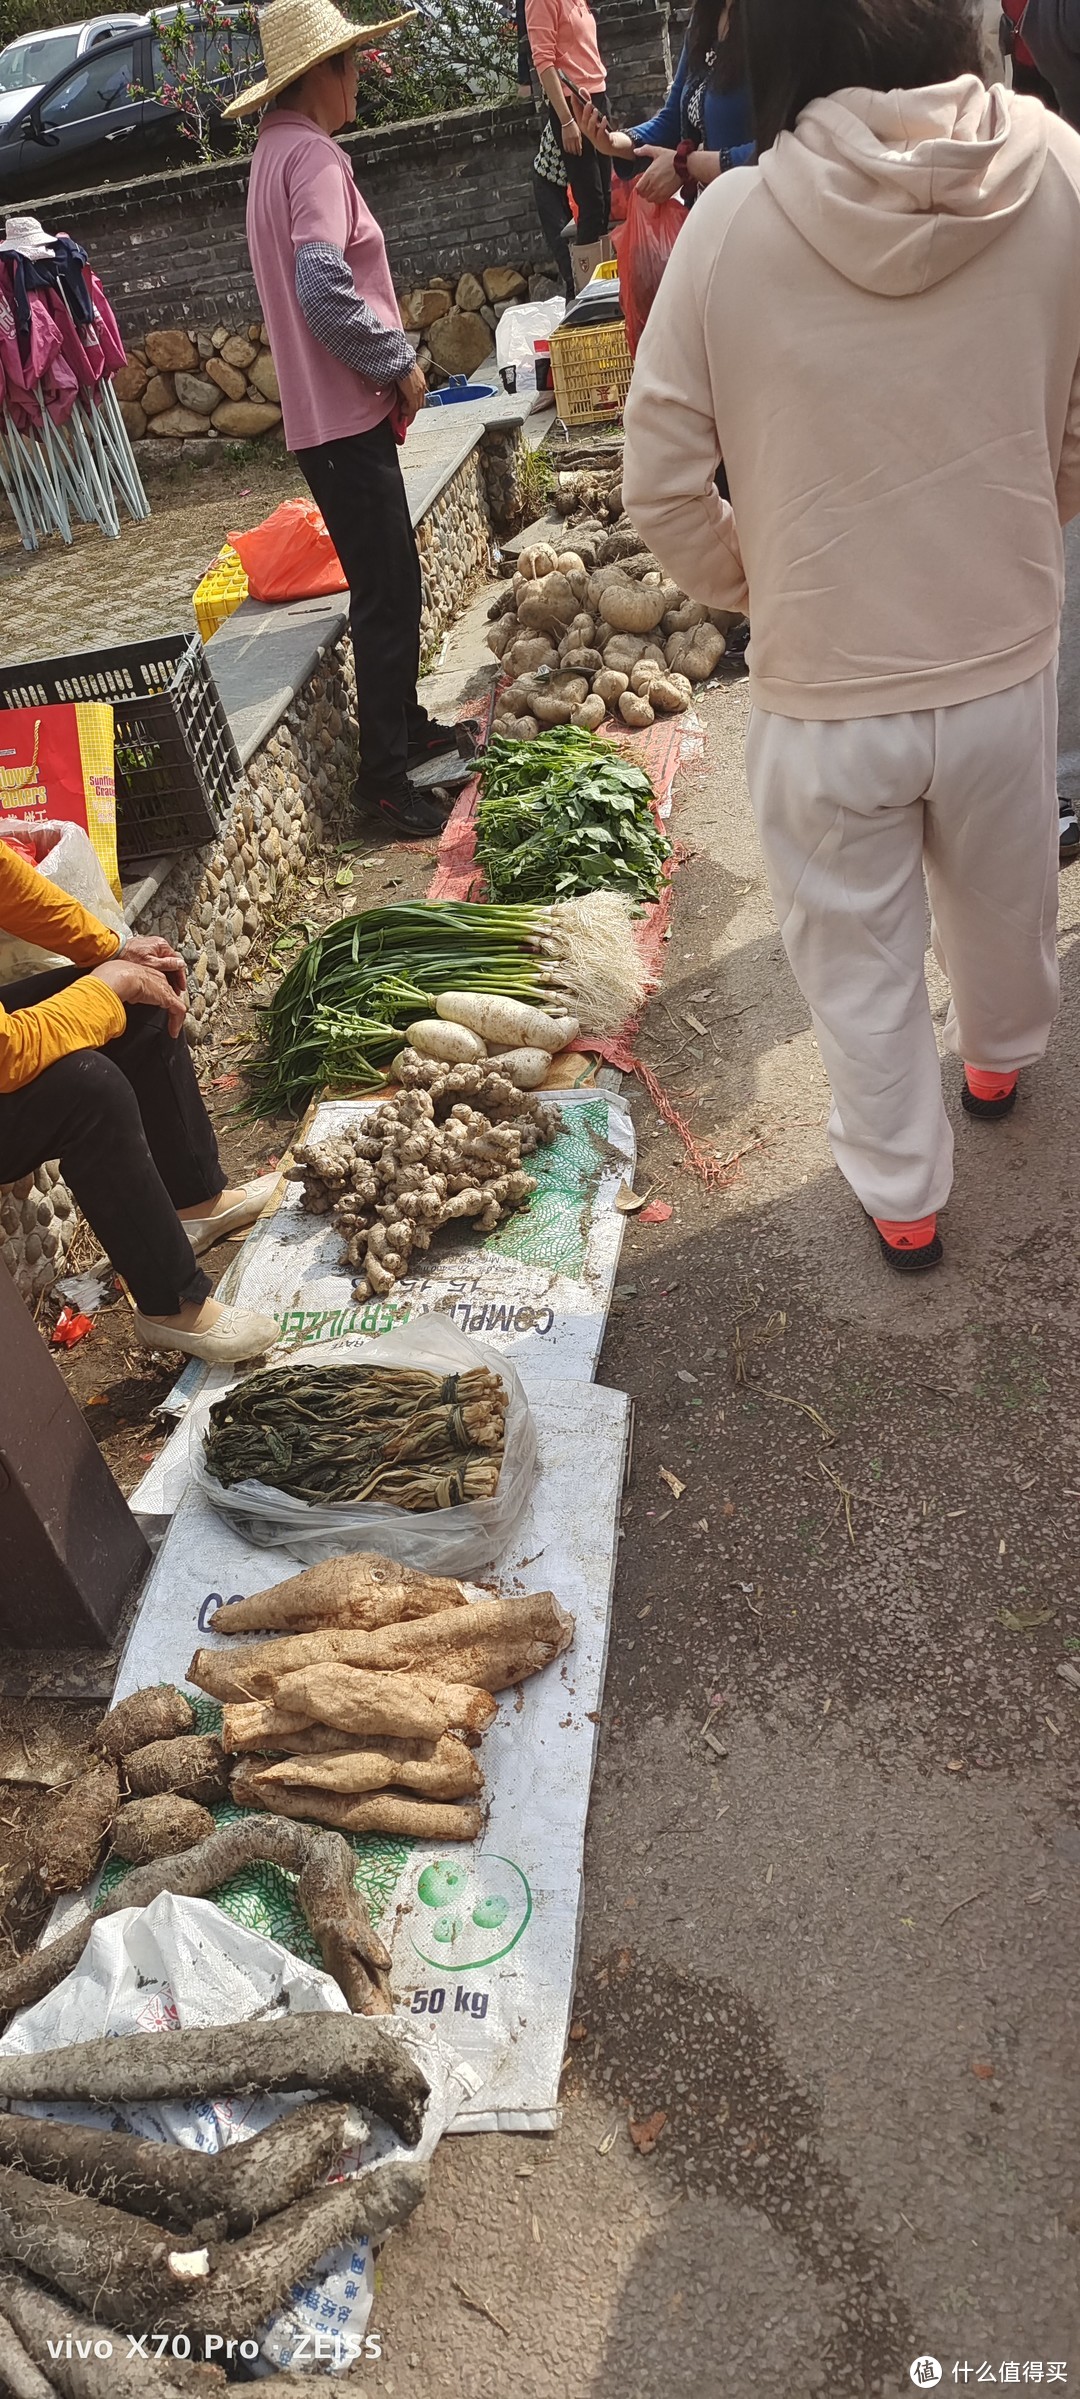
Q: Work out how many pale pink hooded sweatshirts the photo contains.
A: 1